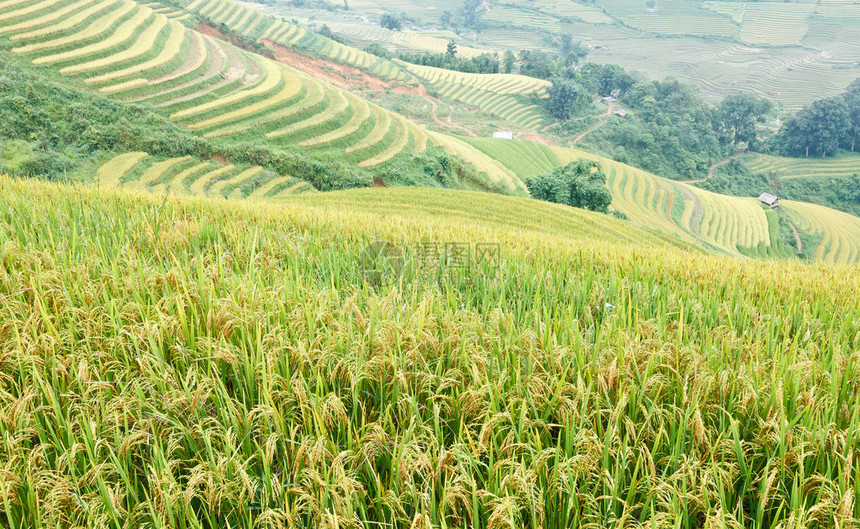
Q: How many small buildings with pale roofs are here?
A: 4